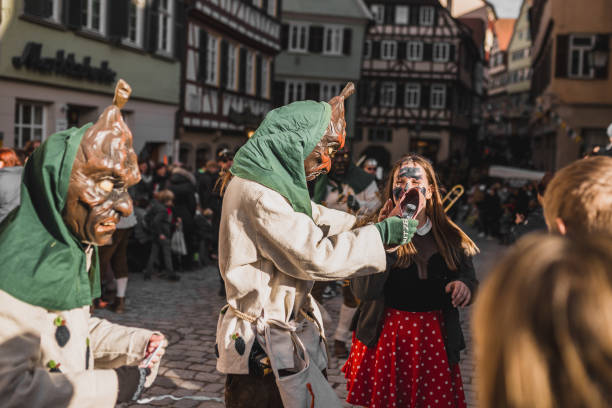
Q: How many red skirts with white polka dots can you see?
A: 1